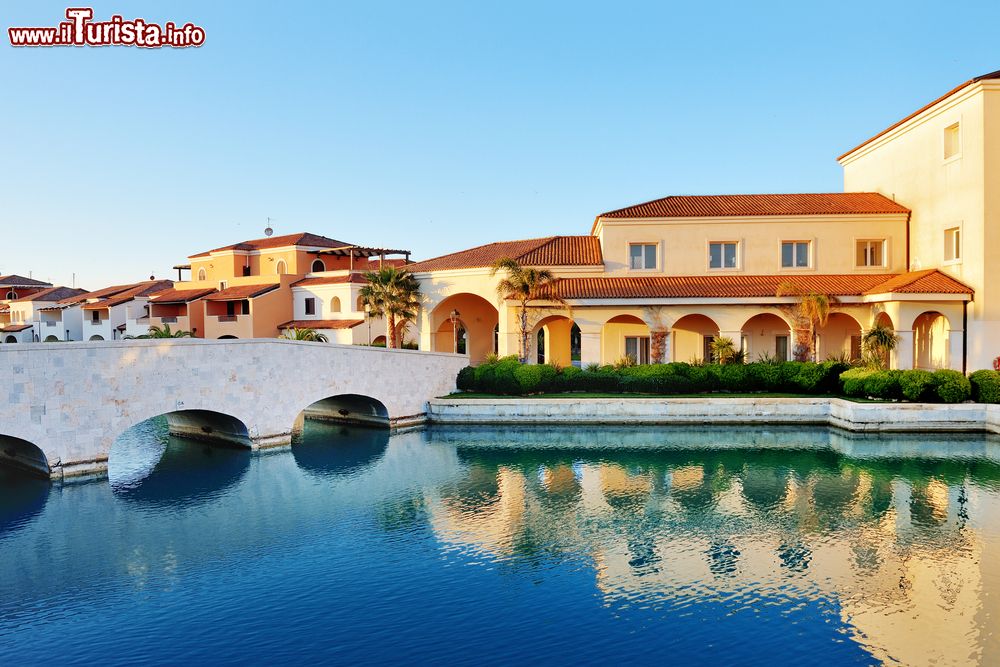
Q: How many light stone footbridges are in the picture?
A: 1